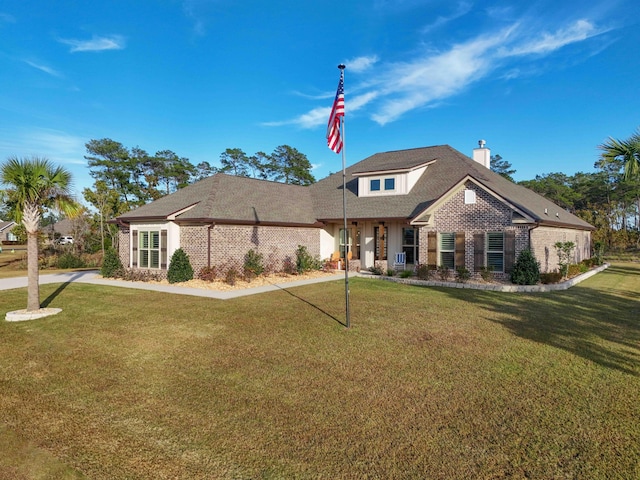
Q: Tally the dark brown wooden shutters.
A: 6